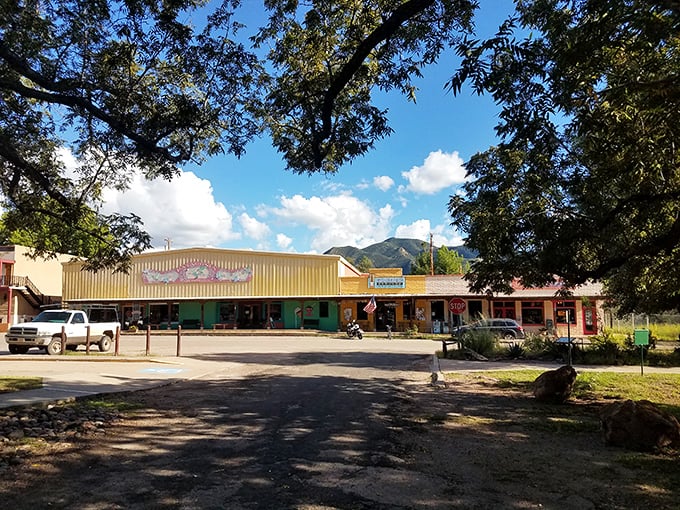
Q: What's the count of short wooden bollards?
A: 5